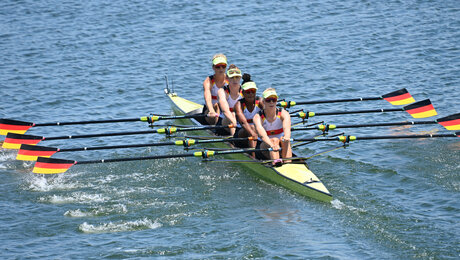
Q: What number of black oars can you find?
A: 8